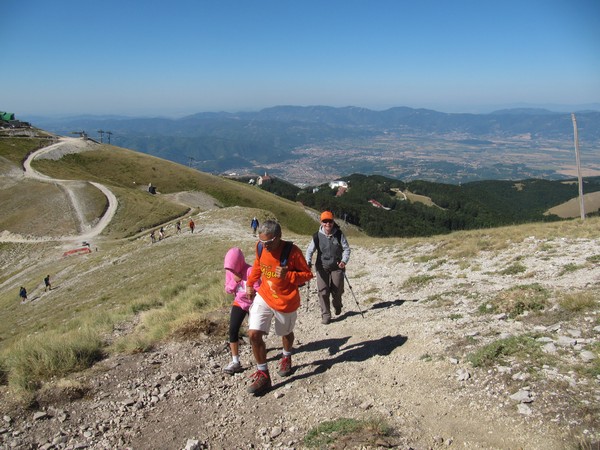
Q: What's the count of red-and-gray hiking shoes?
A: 2